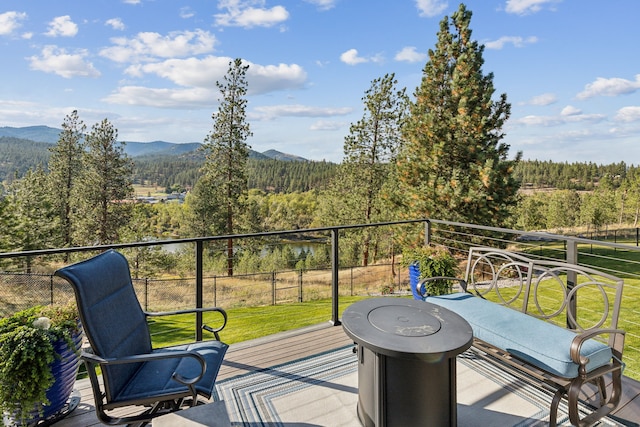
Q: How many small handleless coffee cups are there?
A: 0